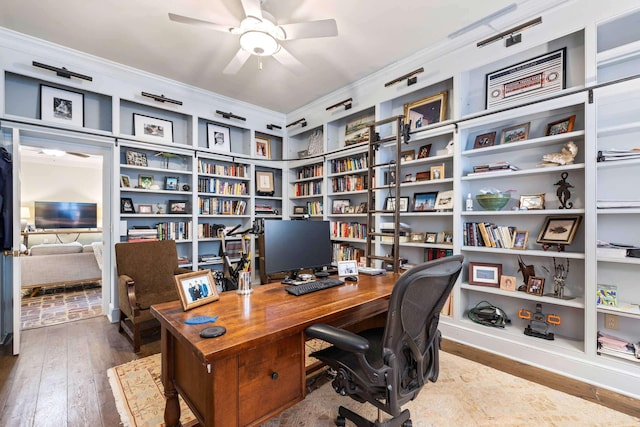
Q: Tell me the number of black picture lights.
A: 8